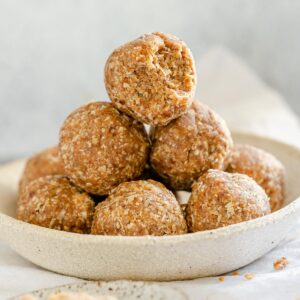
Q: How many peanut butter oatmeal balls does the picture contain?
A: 8